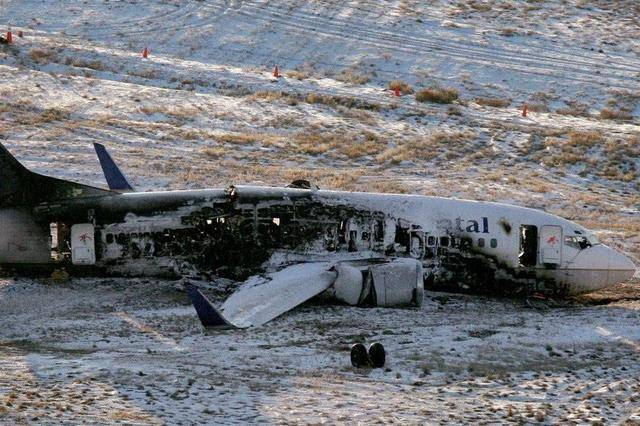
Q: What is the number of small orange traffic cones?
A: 5